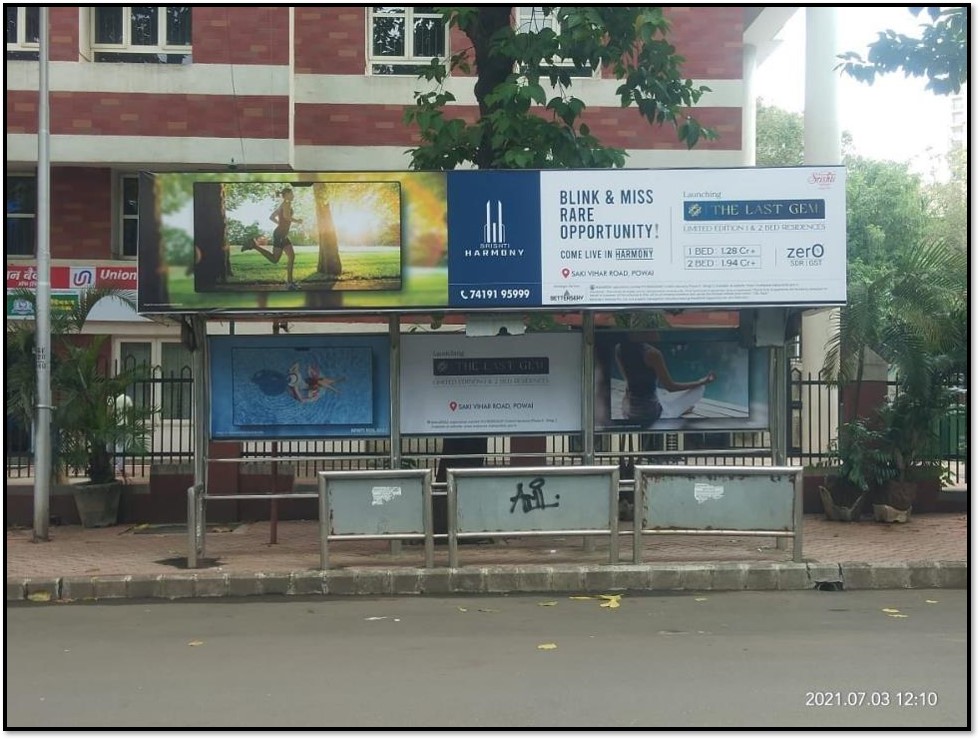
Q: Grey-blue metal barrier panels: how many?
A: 3